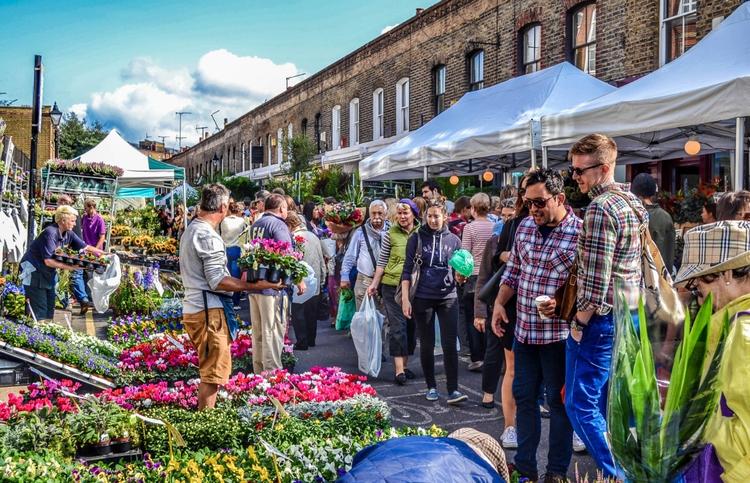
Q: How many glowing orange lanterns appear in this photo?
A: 3